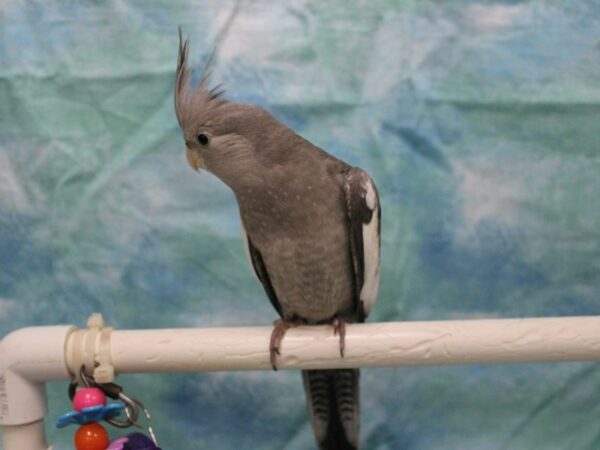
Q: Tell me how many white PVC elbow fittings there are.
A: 1